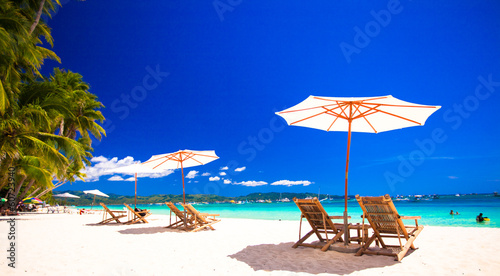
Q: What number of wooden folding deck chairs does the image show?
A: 6